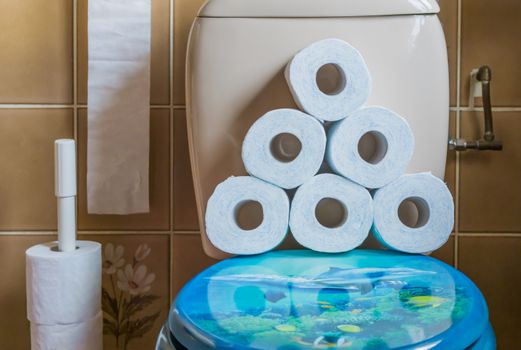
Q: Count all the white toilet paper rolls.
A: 8